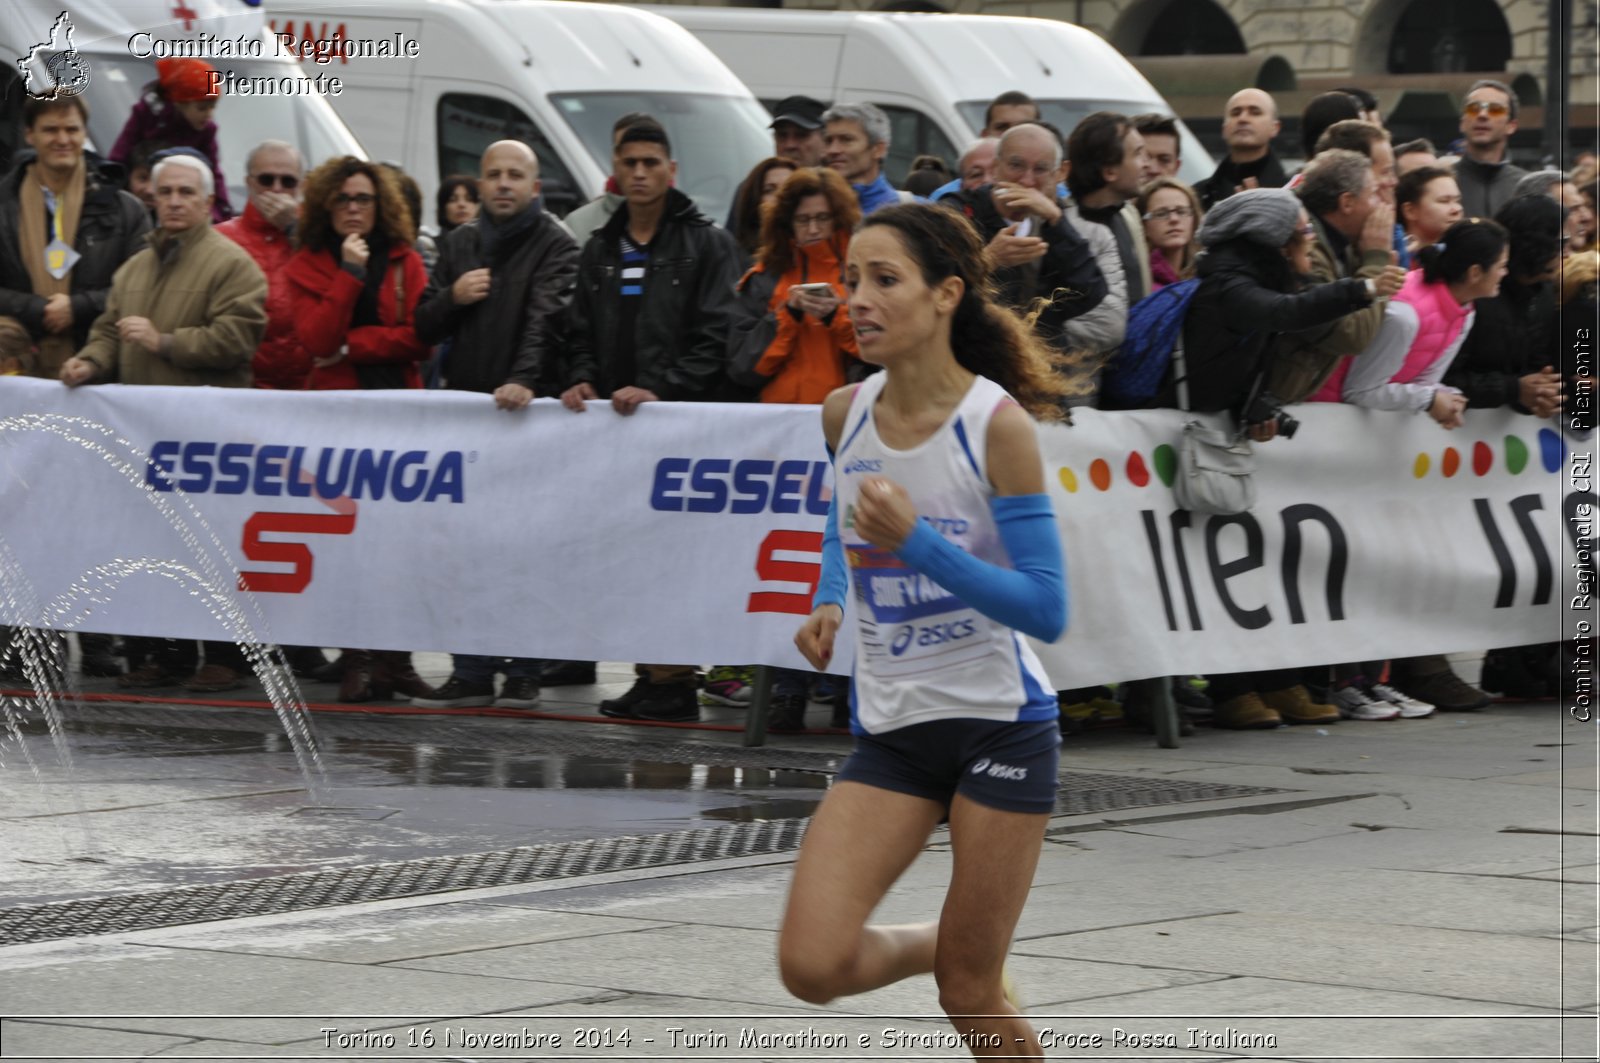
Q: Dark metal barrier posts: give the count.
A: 2